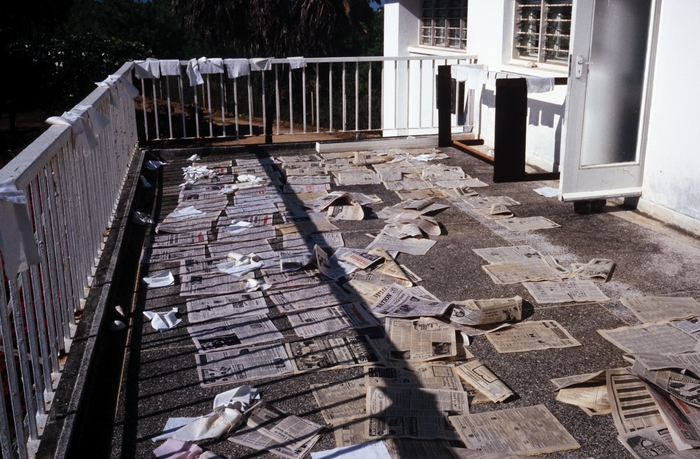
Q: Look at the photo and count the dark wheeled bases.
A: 0